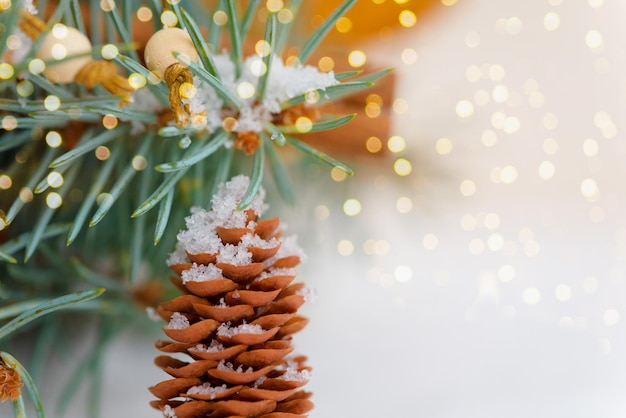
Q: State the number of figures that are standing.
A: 0